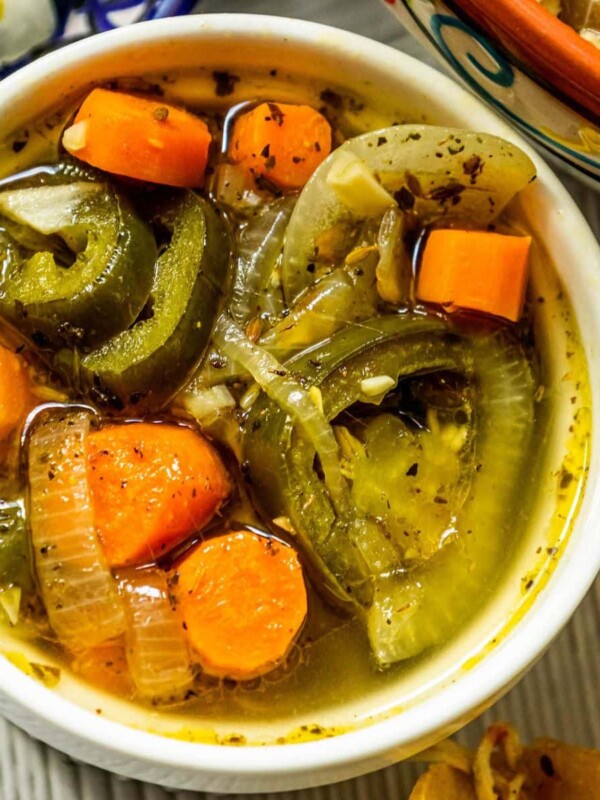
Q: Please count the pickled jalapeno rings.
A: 3